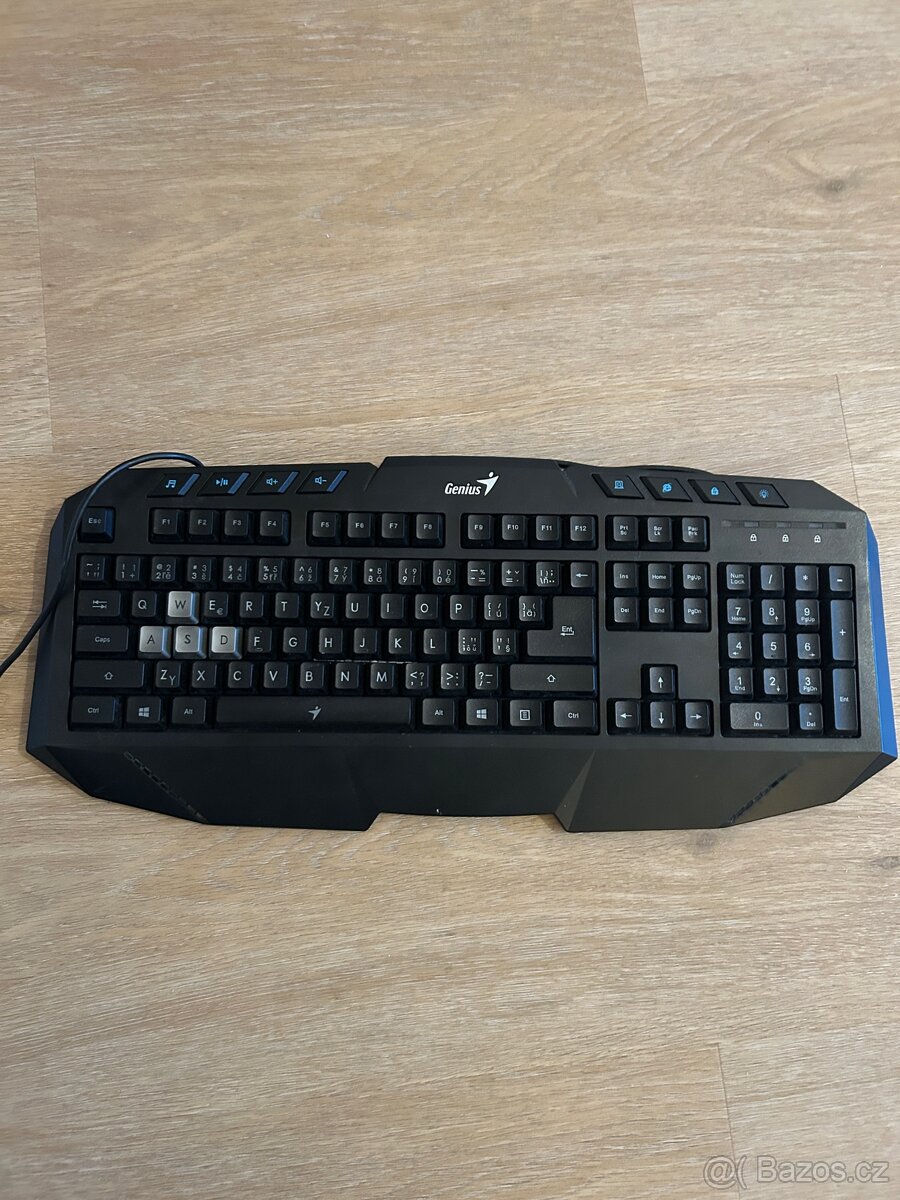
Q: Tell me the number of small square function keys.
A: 12